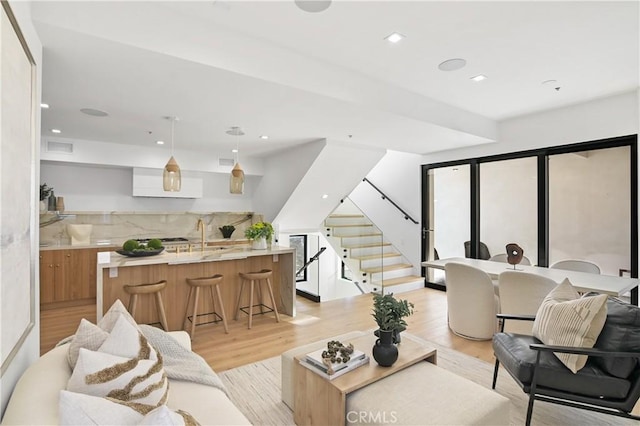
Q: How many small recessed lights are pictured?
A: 8